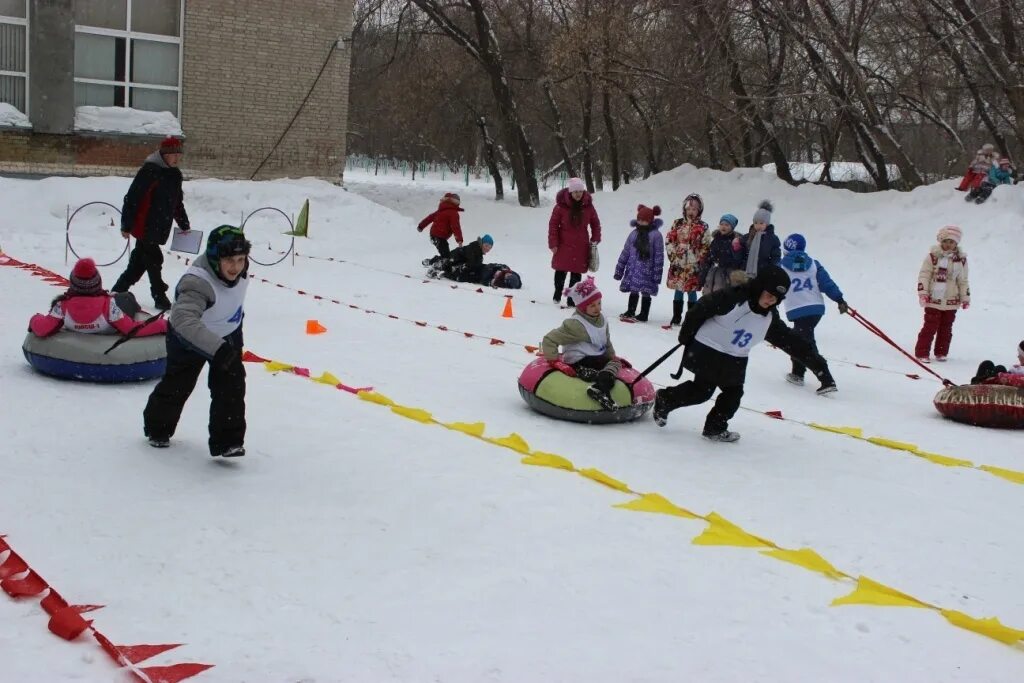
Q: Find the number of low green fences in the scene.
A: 1